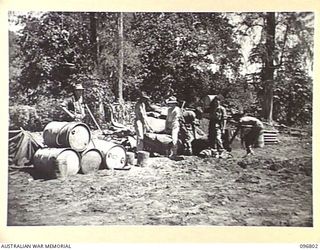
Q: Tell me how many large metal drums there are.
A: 4